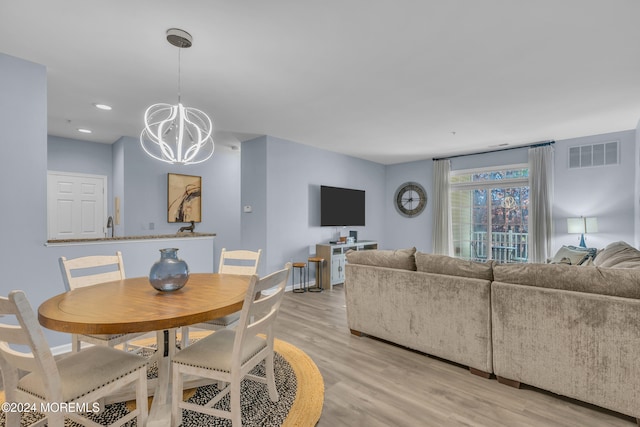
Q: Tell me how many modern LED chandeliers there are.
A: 1